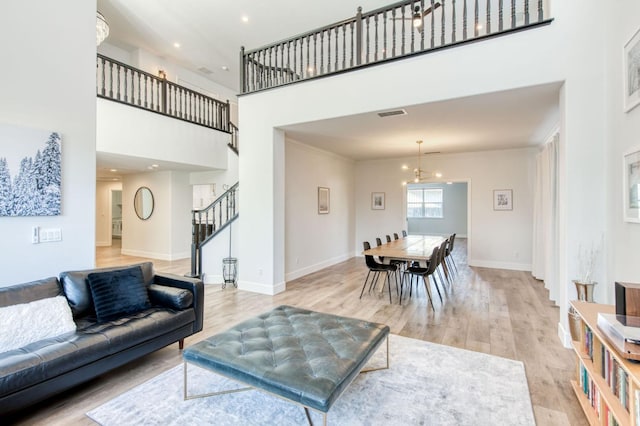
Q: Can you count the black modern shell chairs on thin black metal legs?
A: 10